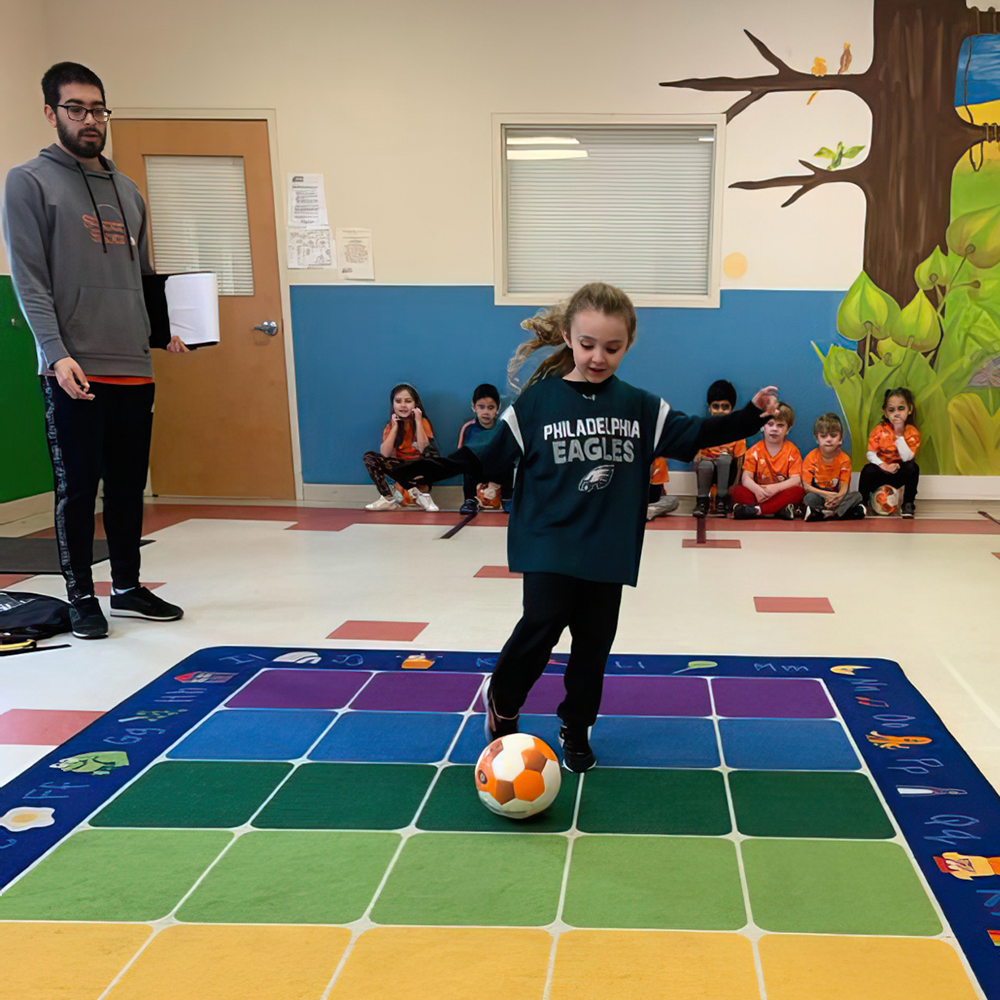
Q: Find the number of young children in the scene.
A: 8